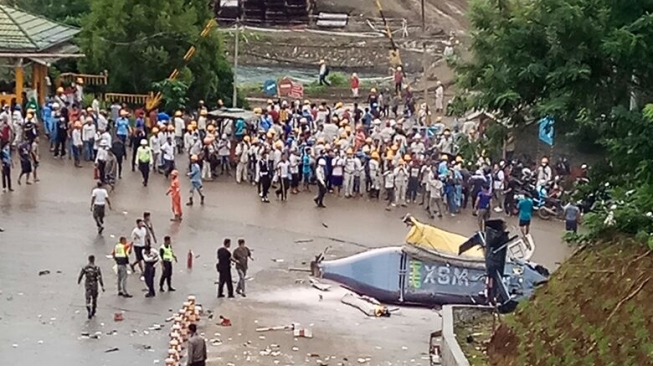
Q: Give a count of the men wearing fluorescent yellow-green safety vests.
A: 3